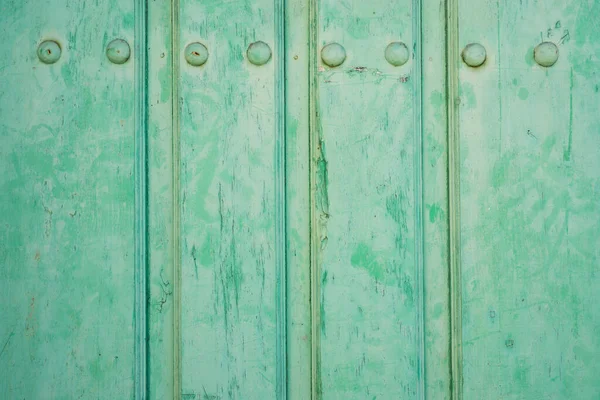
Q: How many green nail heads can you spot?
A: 8